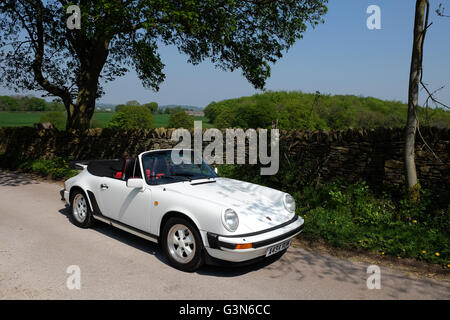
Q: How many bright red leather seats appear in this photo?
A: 2